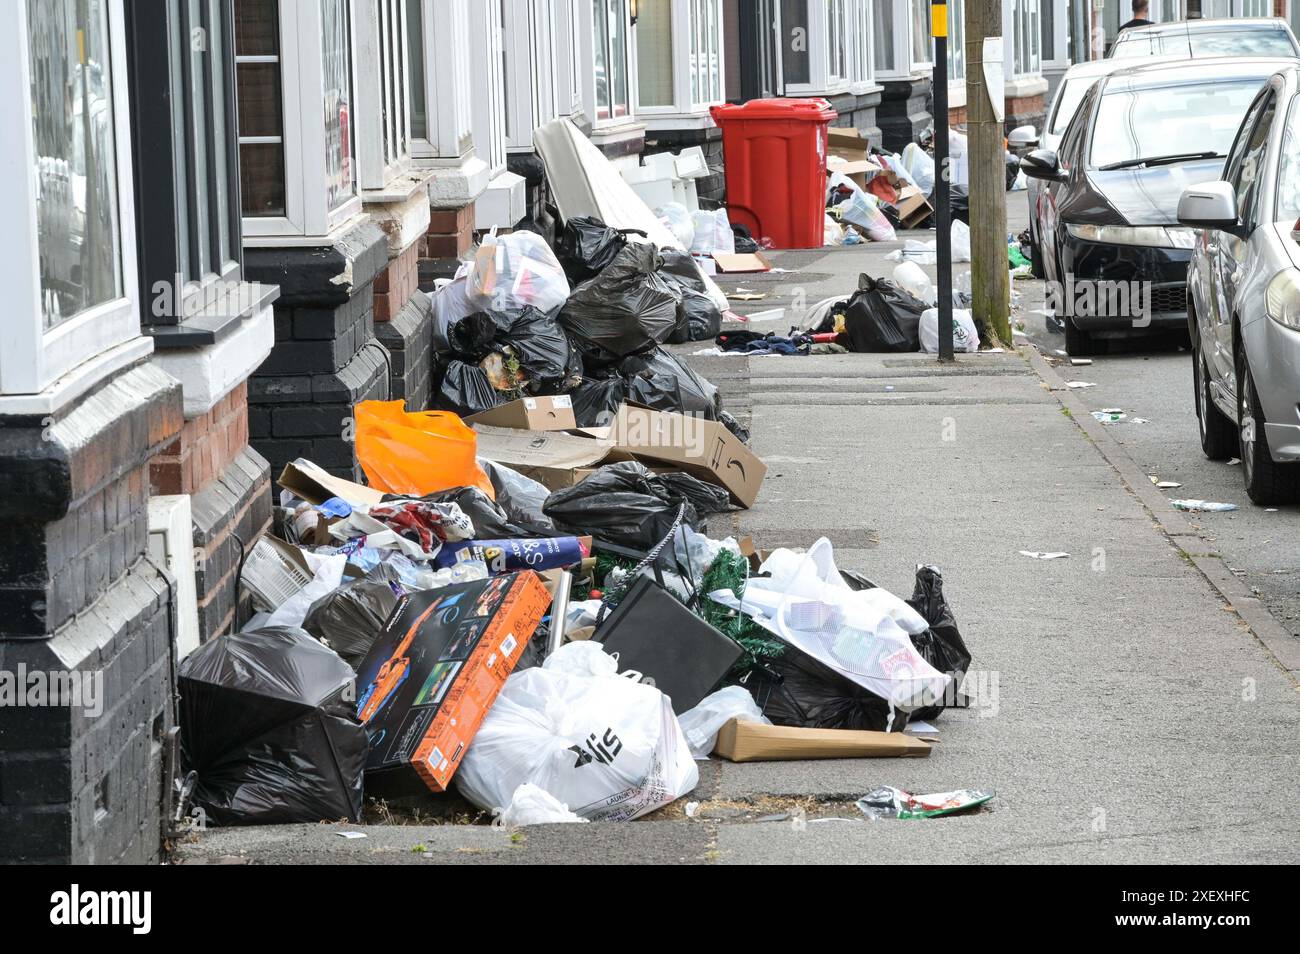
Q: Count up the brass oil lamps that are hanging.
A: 0